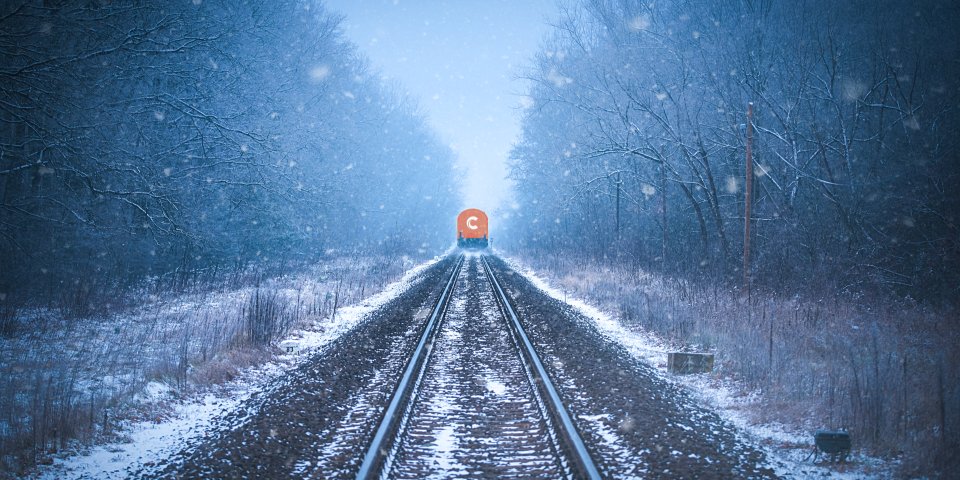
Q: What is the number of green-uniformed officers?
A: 0